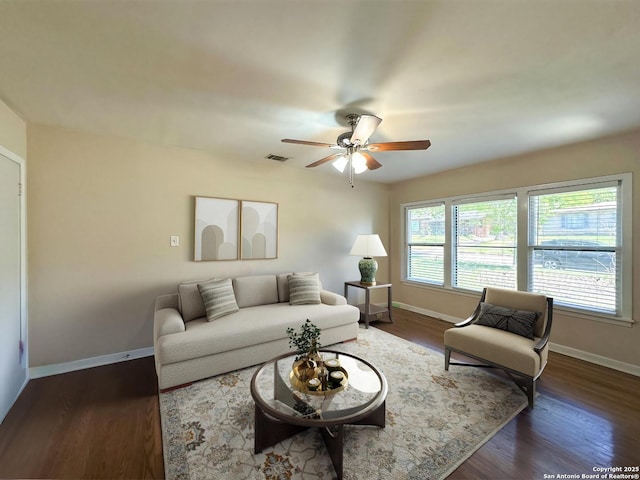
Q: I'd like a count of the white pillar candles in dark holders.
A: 3